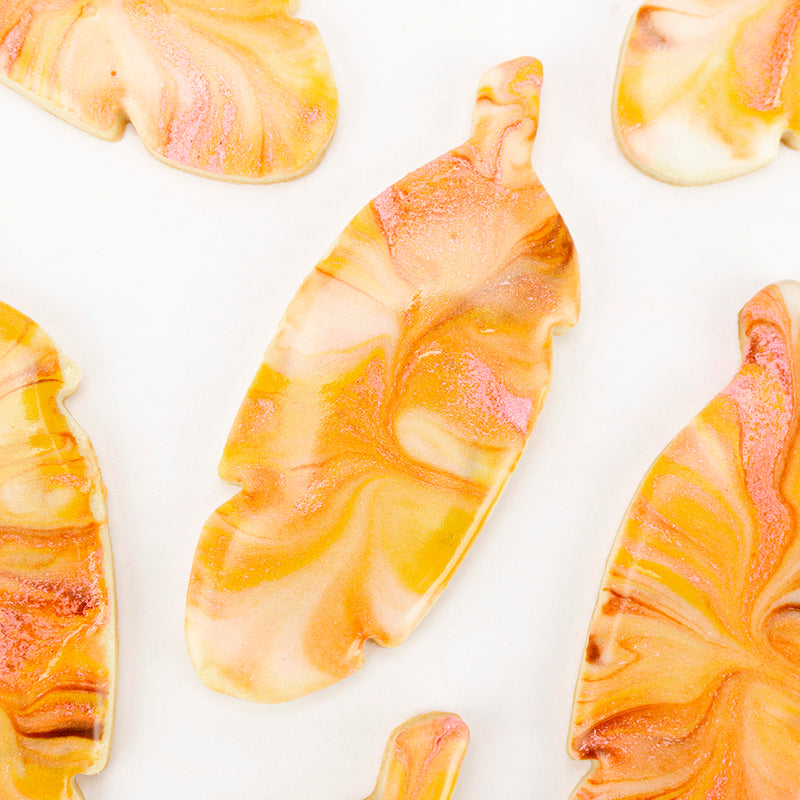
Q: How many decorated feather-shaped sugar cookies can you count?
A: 6